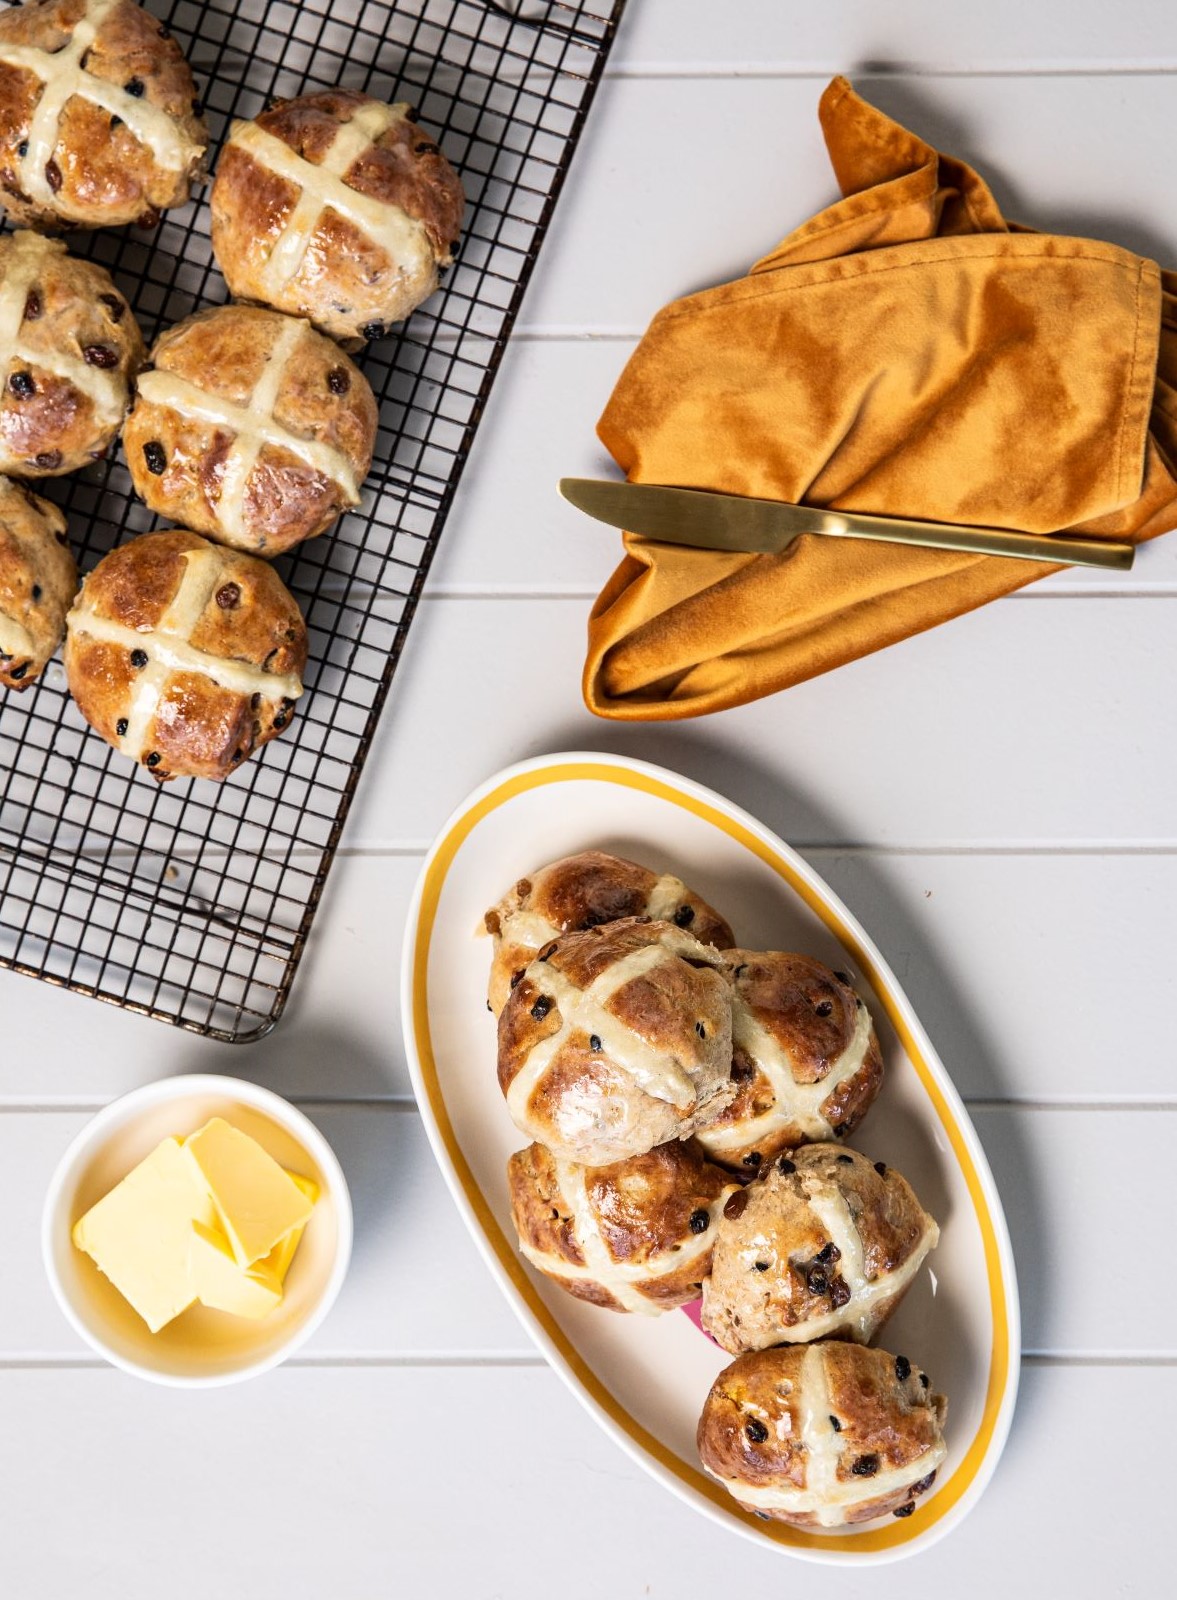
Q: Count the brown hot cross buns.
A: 12